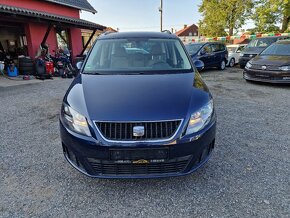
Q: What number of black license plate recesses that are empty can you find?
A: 1